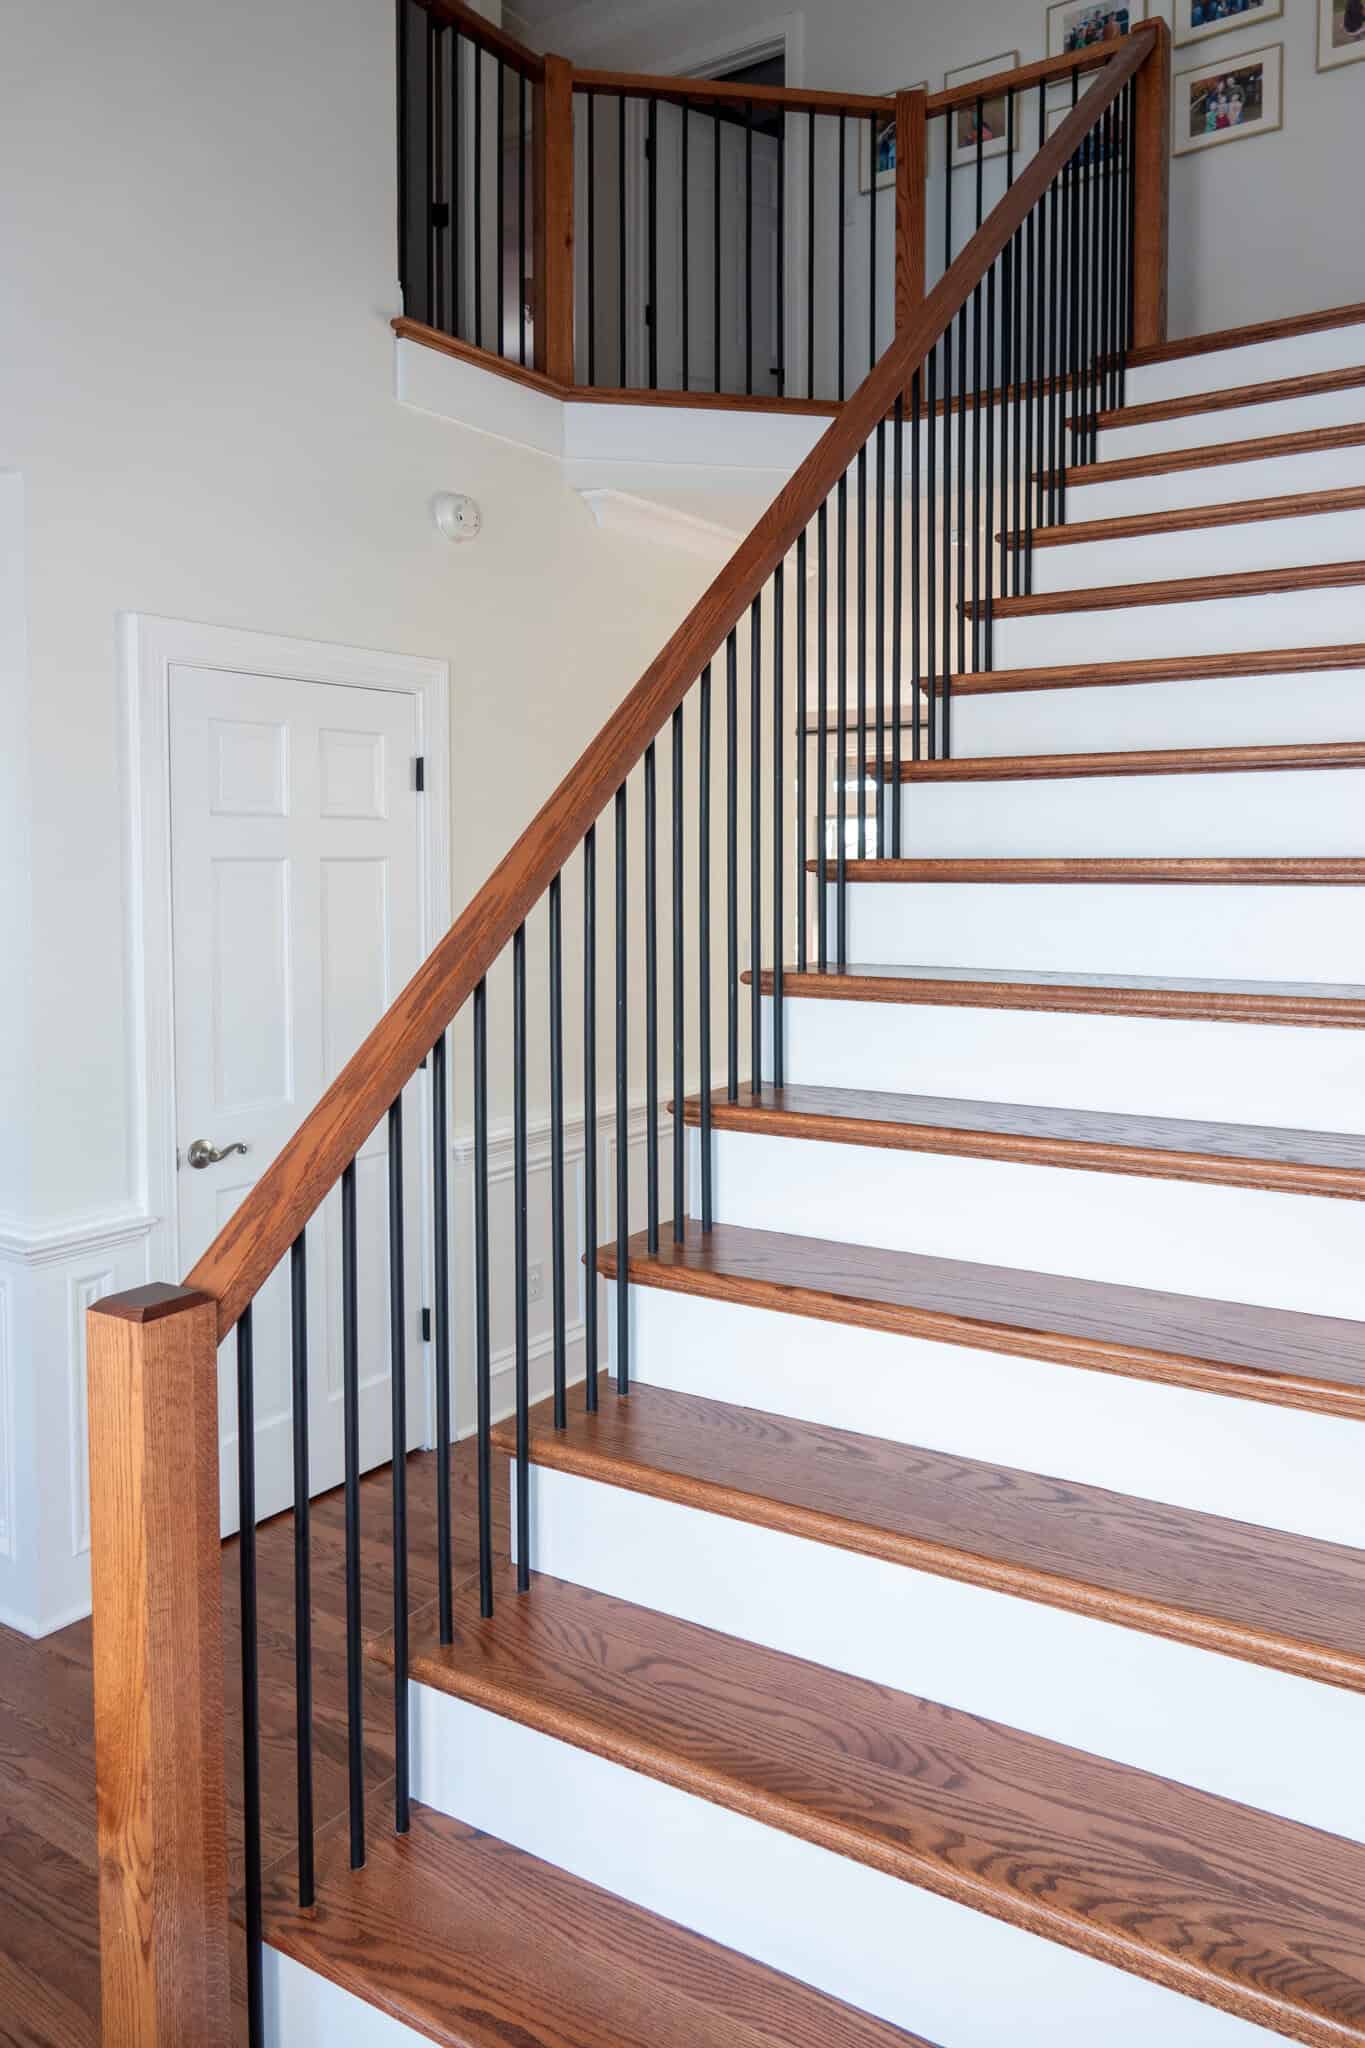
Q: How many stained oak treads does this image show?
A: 14